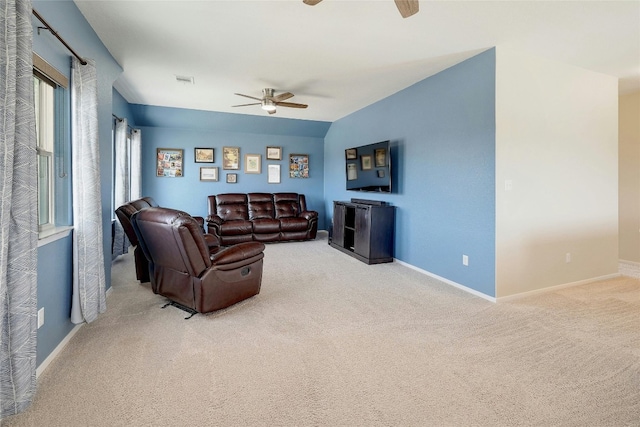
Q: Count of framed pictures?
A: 9